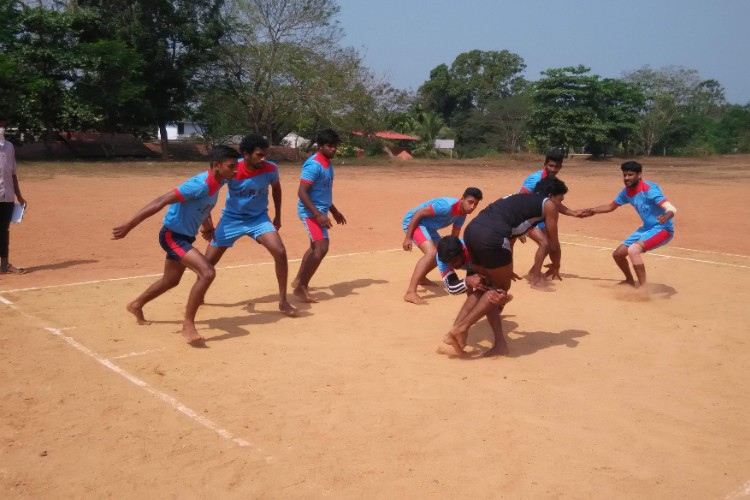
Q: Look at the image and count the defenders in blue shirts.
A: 7